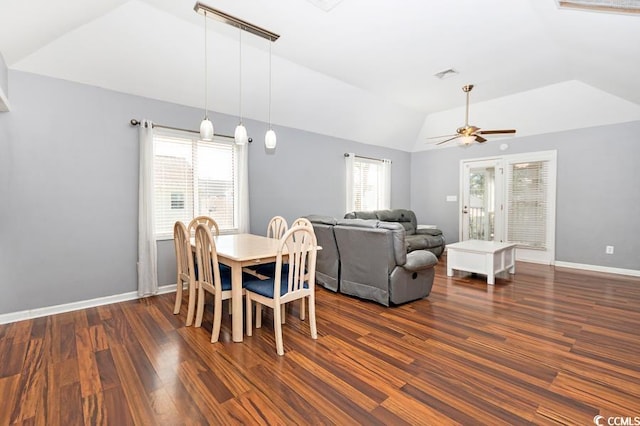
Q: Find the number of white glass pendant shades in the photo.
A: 3